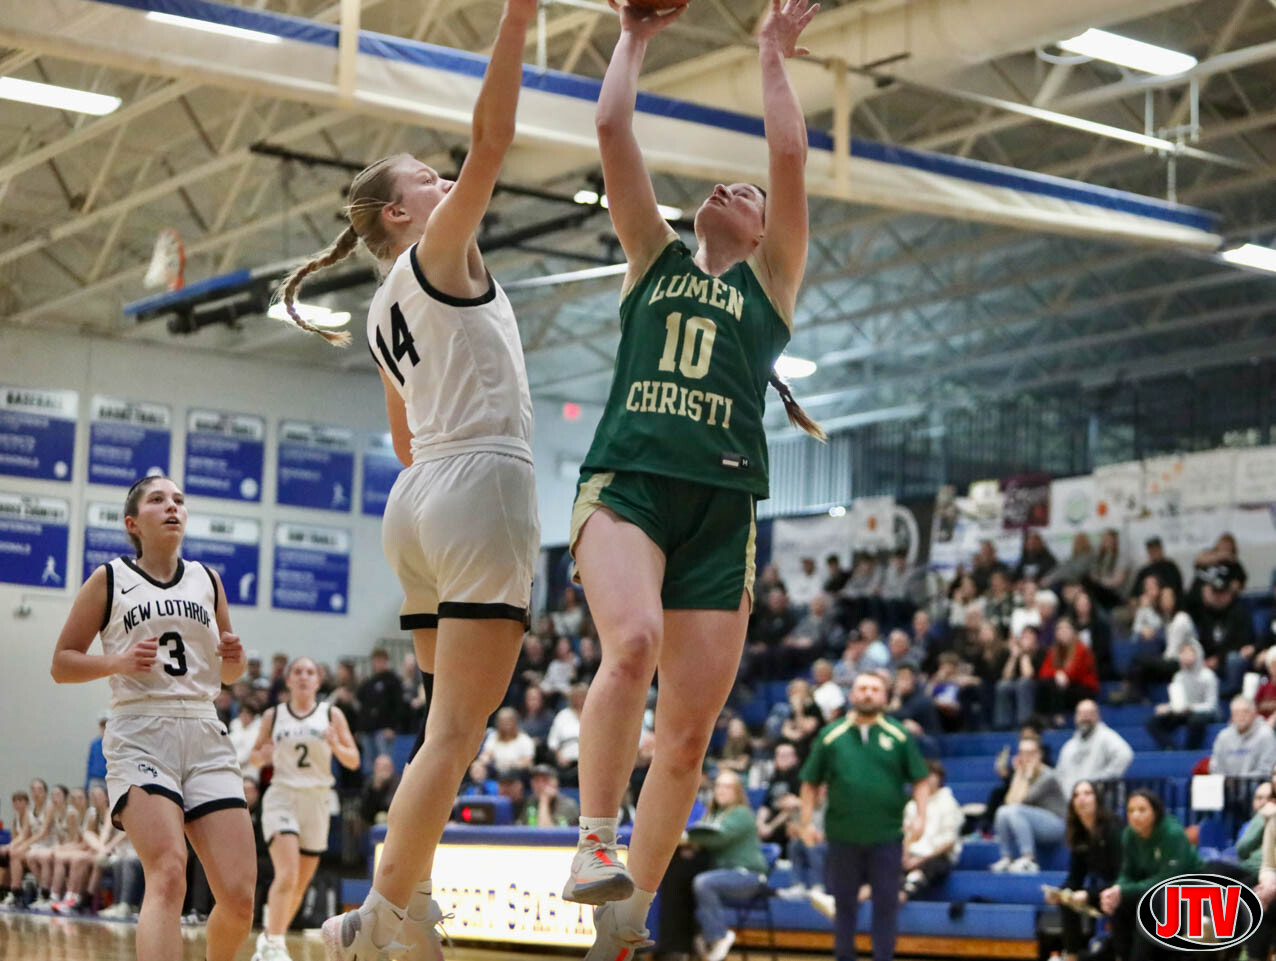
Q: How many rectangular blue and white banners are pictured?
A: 9